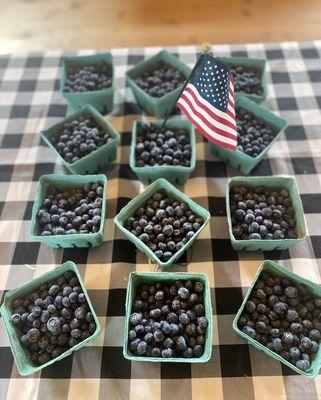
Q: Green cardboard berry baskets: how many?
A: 12